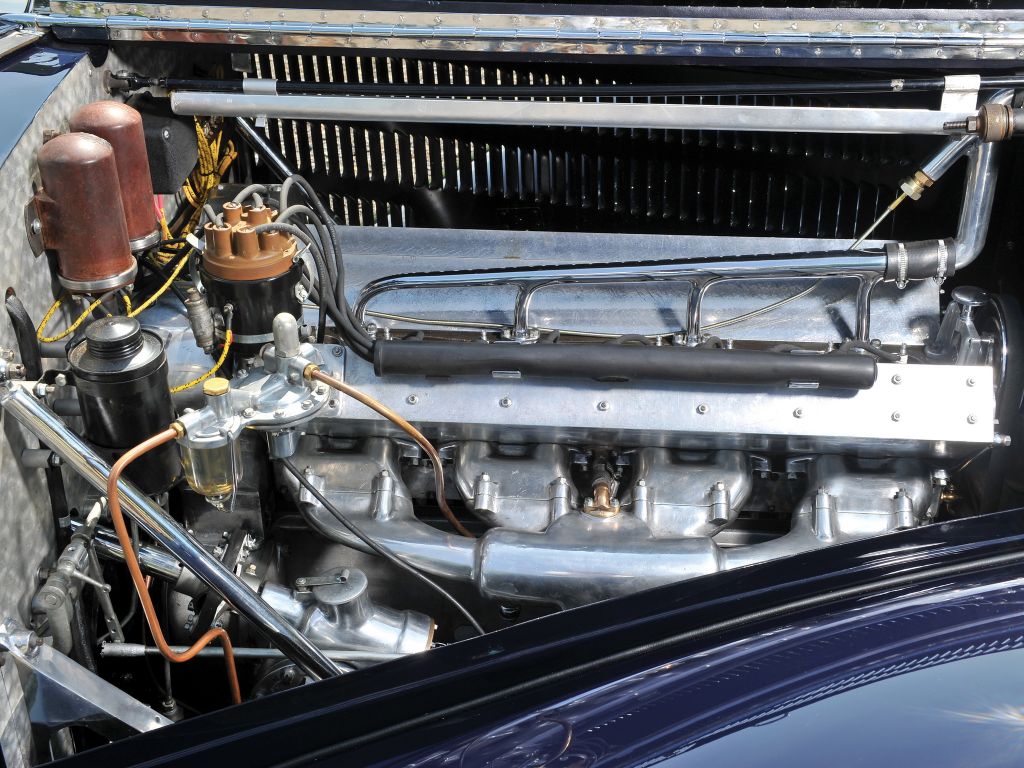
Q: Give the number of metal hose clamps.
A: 2